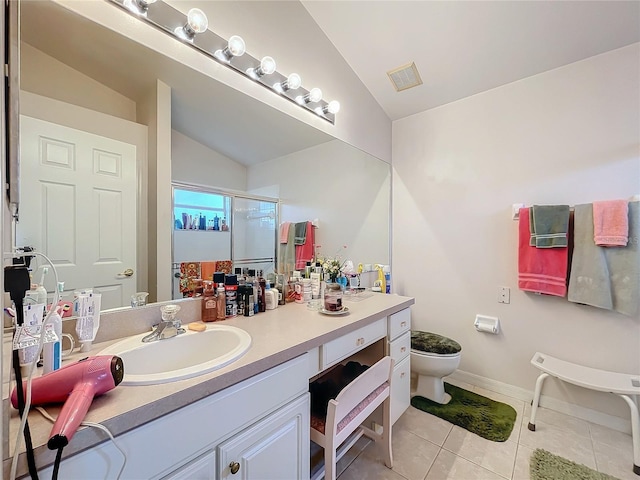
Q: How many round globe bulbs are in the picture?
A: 7